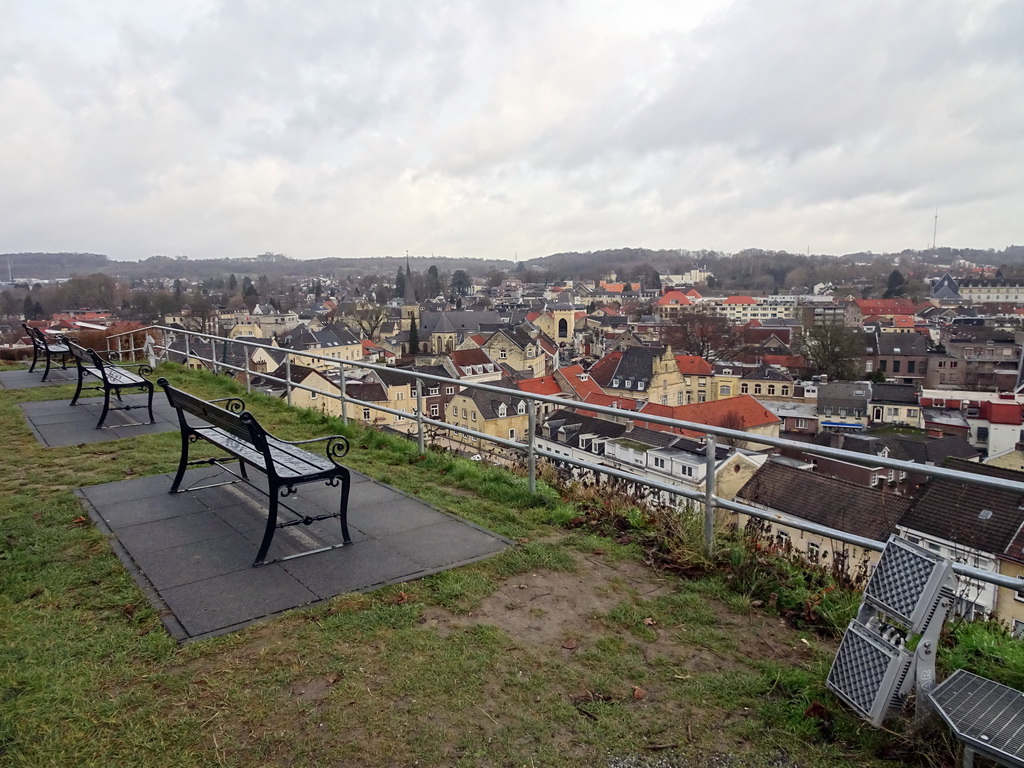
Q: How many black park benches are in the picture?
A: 3